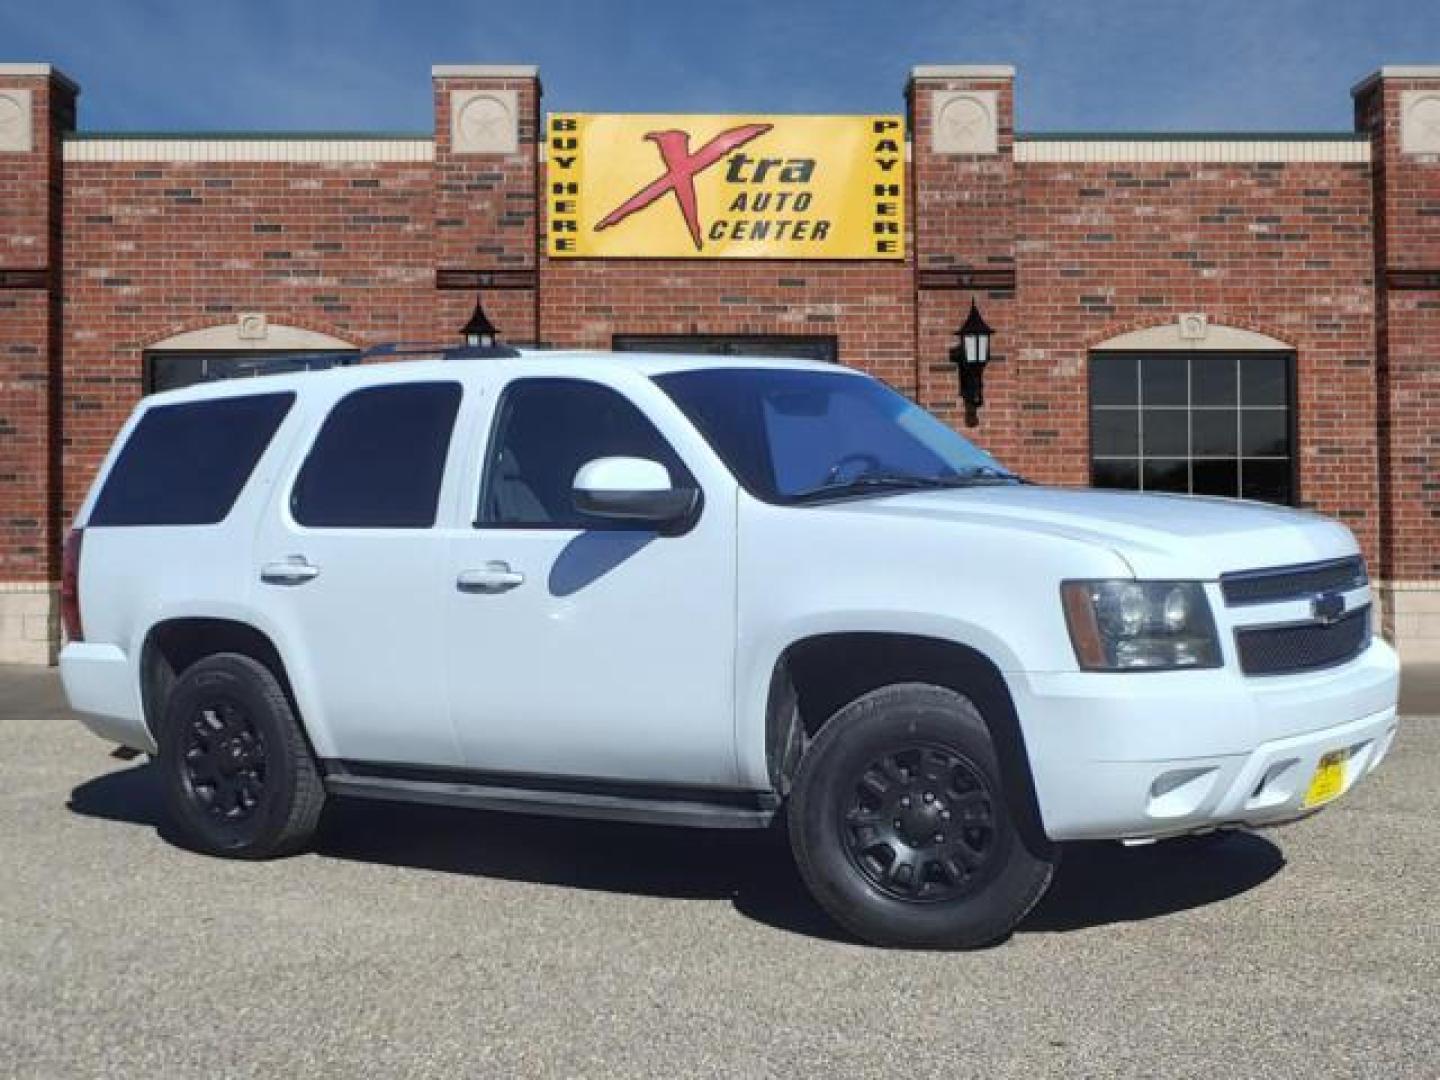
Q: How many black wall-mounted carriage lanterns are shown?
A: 2